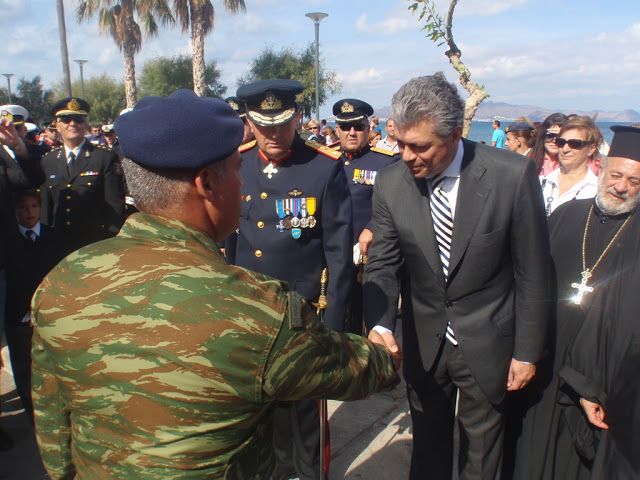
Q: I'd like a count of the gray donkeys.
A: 0